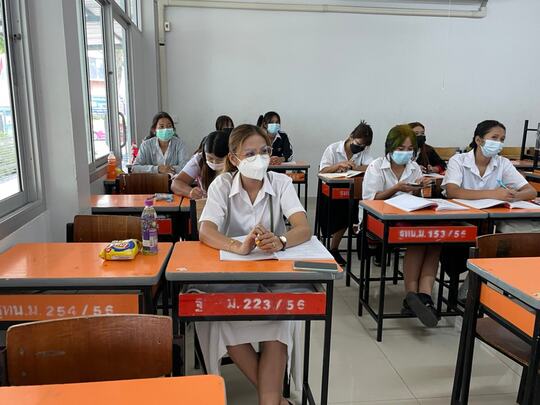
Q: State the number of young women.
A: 9